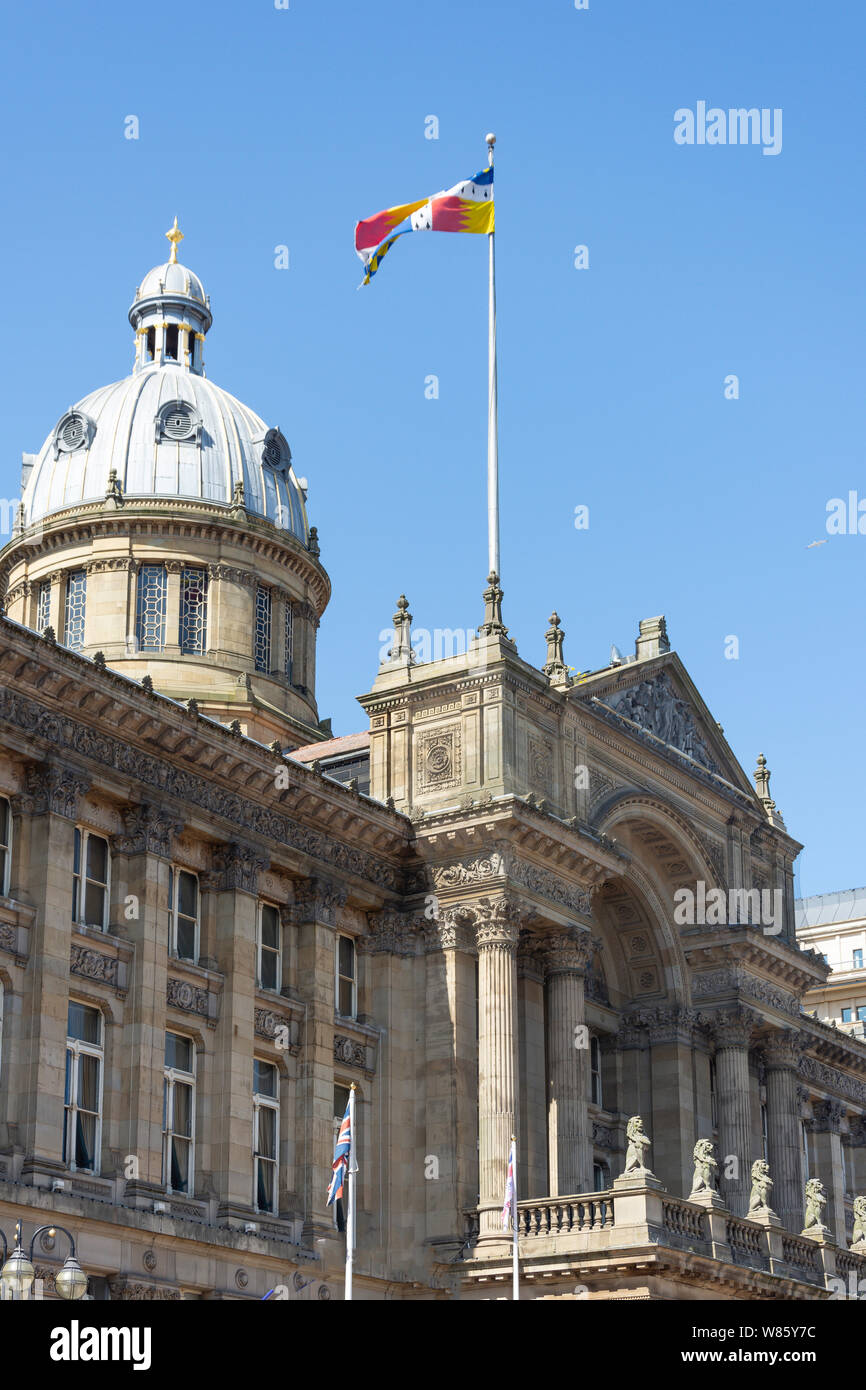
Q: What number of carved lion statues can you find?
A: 5